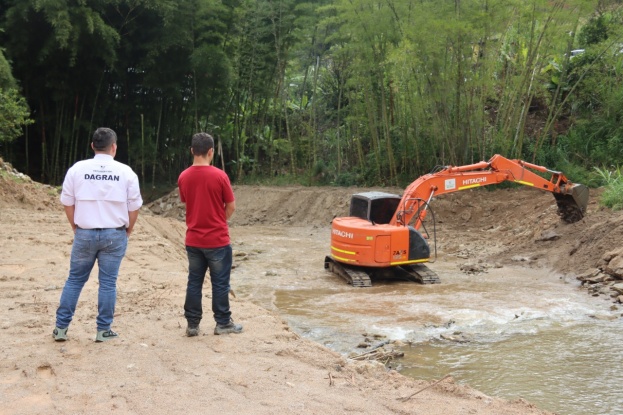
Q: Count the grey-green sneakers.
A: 2